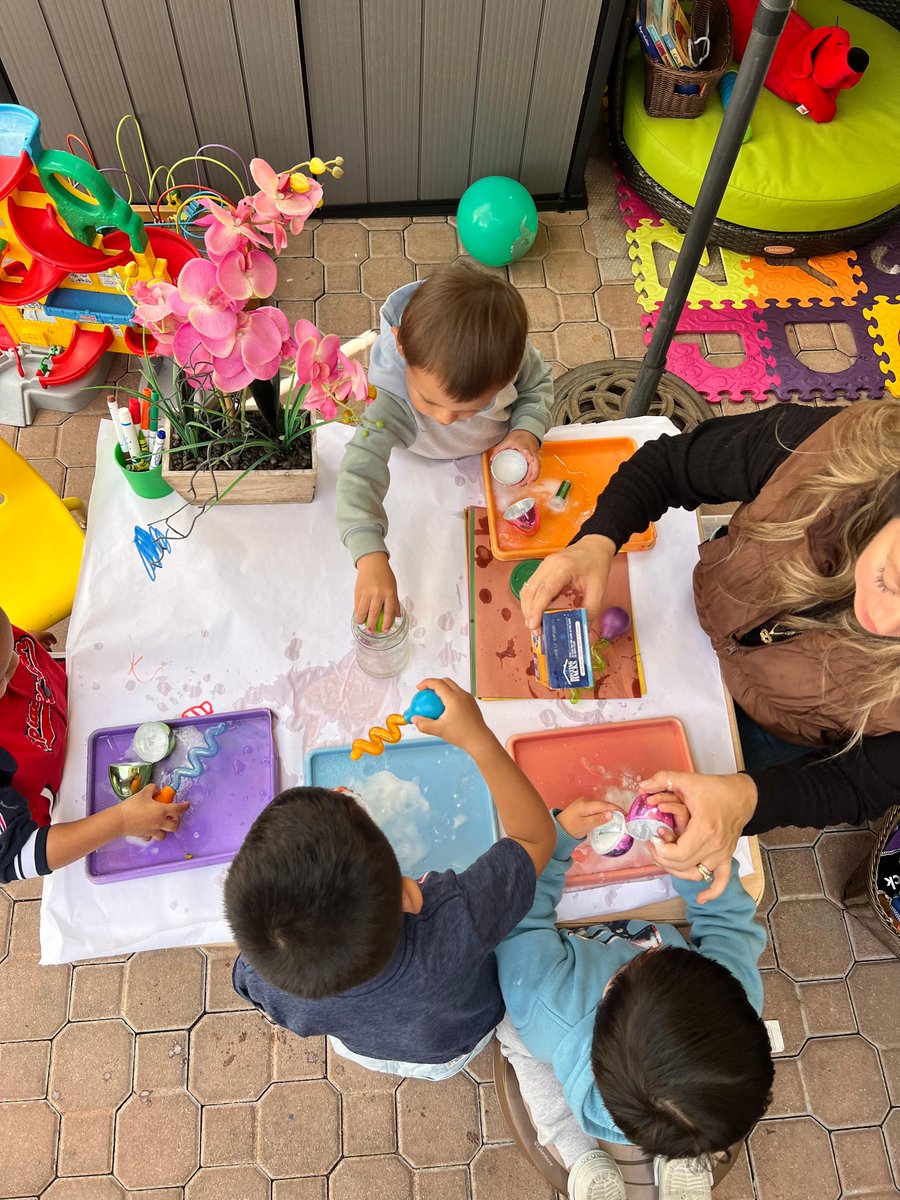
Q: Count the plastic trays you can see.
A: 4